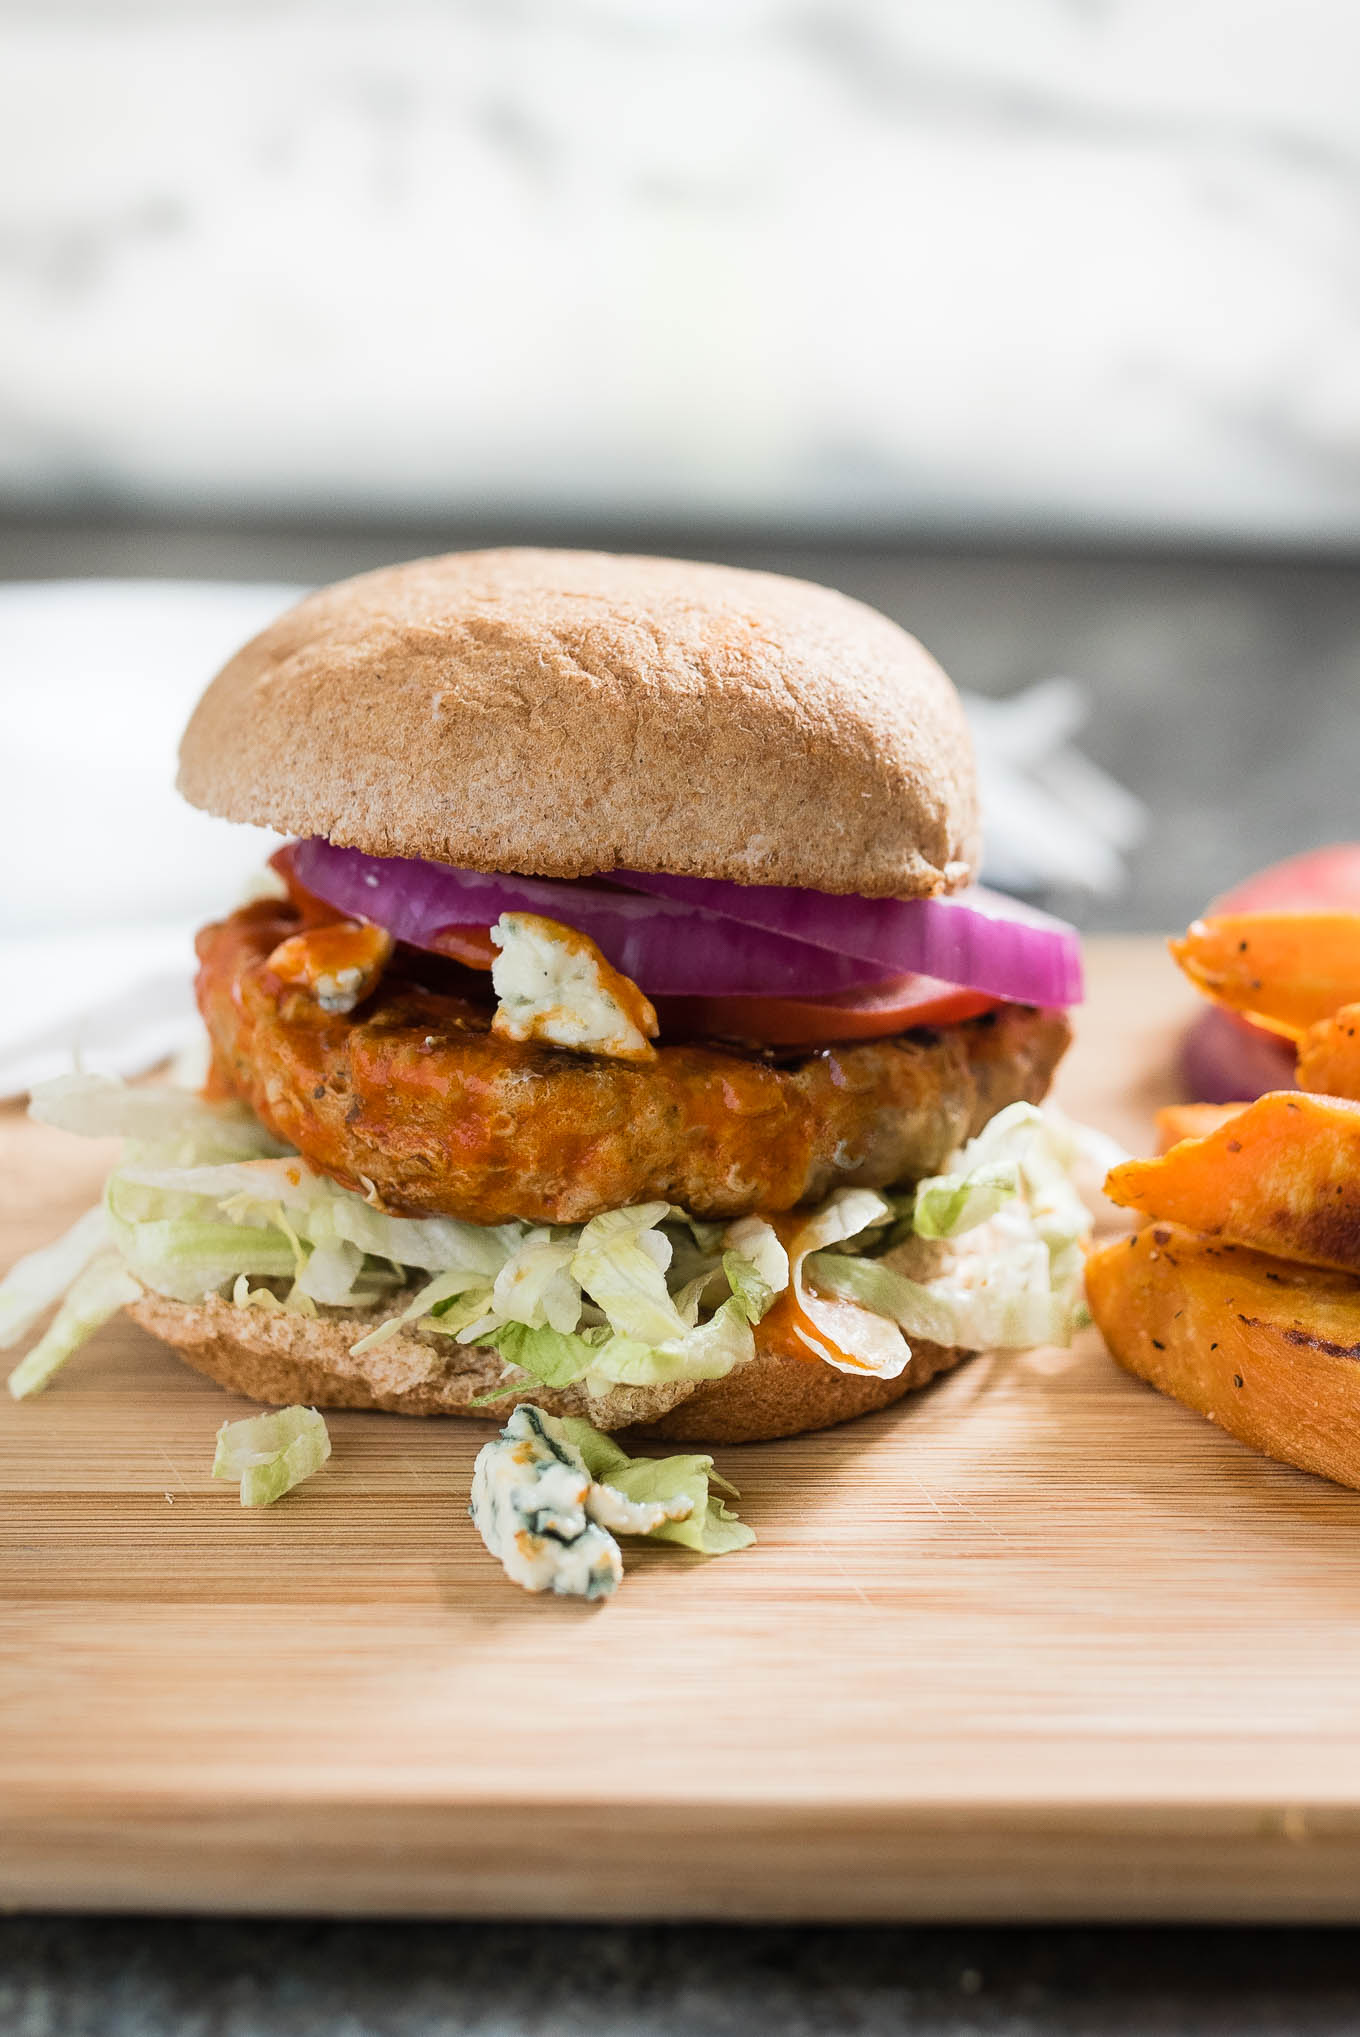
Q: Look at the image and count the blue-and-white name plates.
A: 0